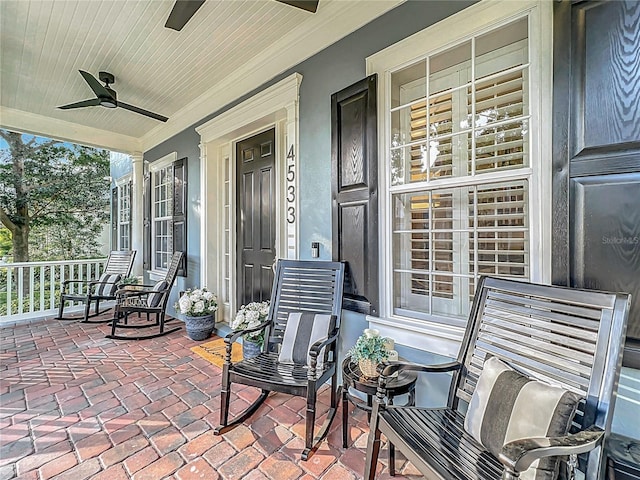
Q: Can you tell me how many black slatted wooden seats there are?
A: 4